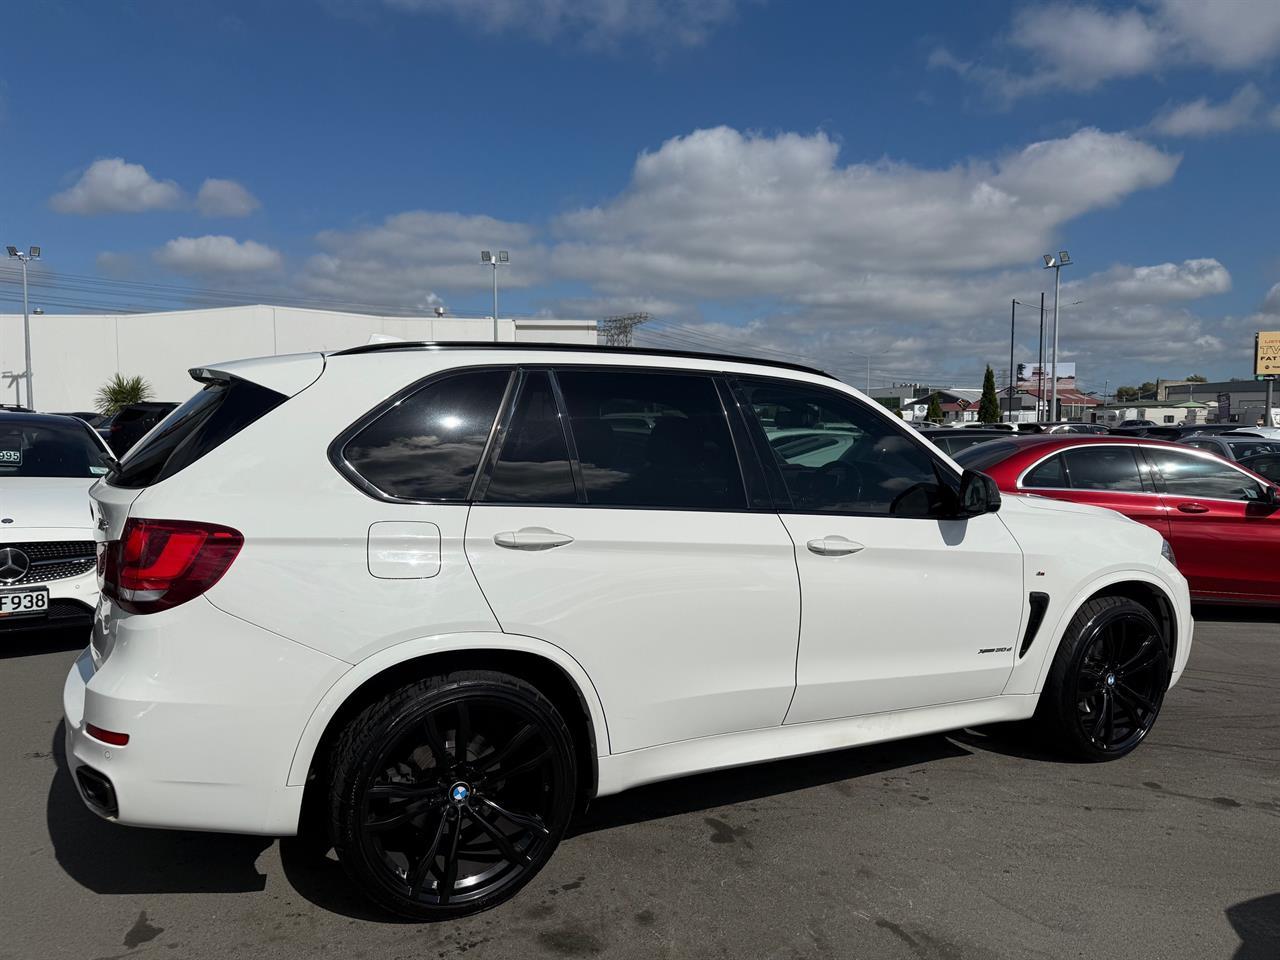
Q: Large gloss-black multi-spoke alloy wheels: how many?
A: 2